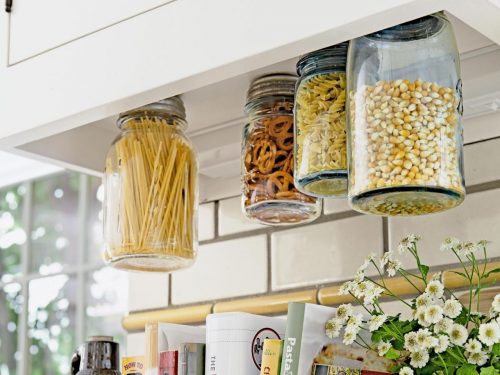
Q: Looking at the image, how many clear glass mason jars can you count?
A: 4